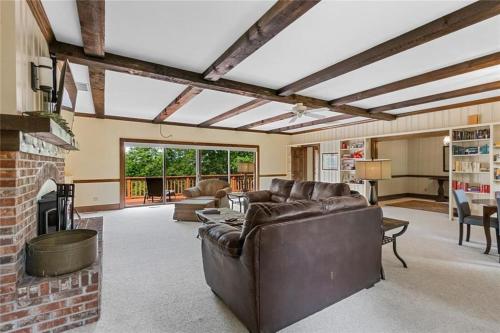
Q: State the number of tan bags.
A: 0